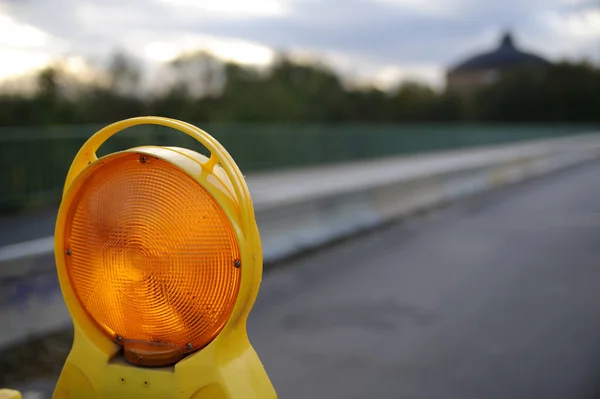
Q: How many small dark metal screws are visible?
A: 5